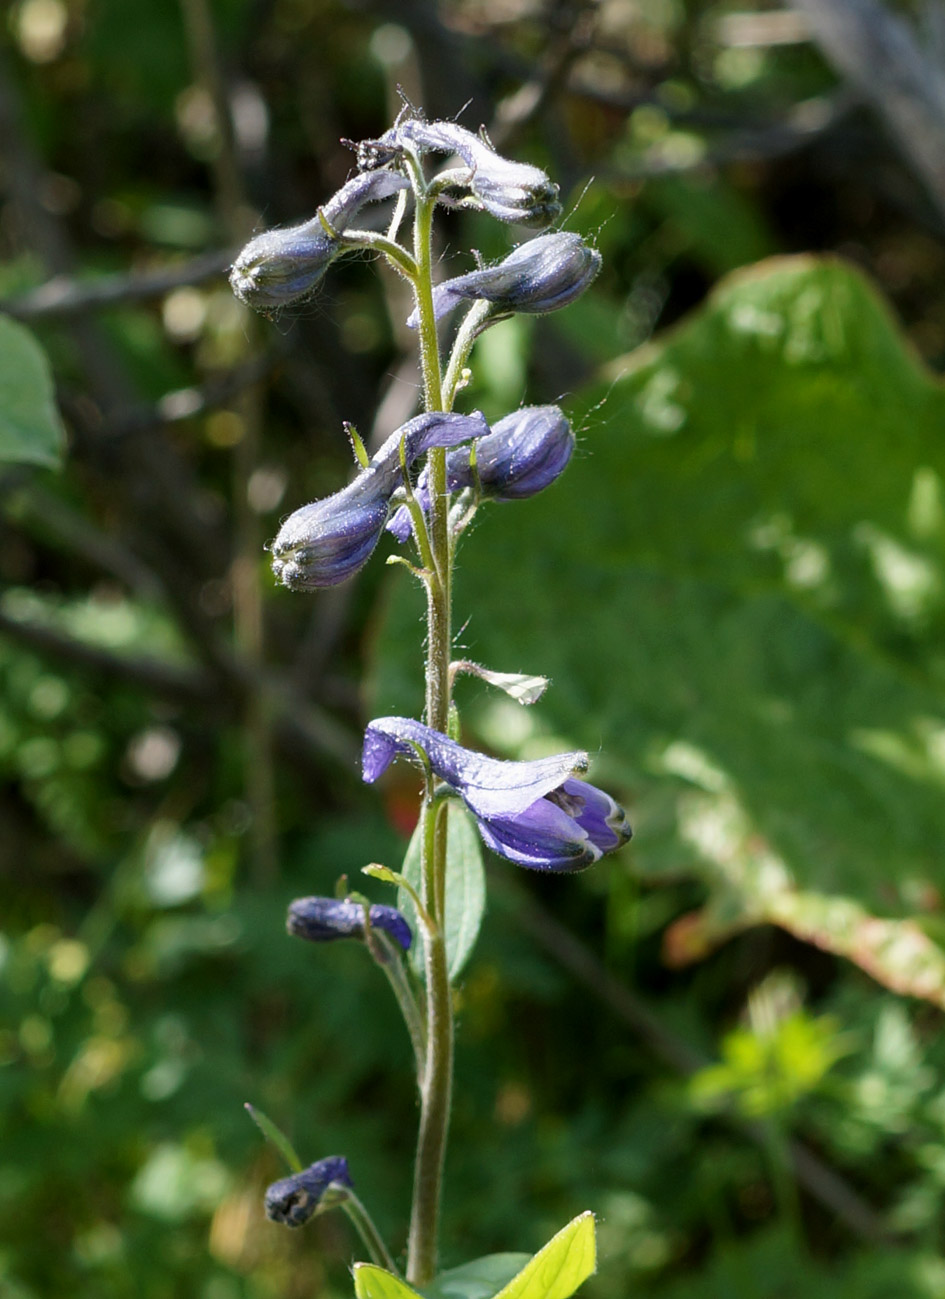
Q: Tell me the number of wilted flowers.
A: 2